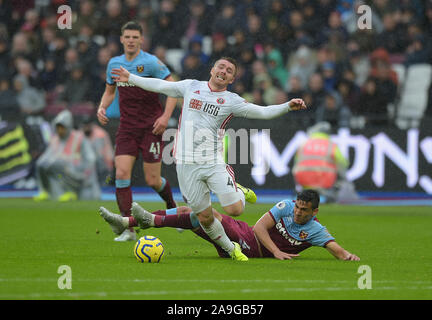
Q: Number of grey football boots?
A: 2